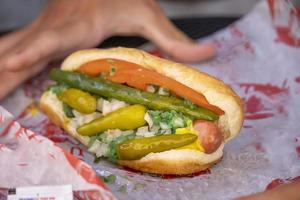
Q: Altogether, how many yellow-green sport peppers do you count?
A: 3